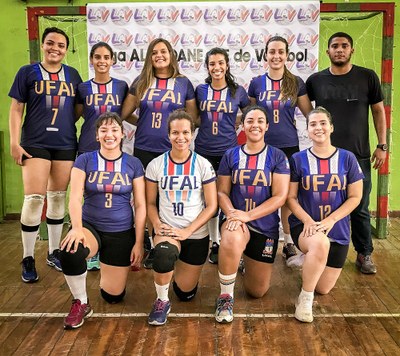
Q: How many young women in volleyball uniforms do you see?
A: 9